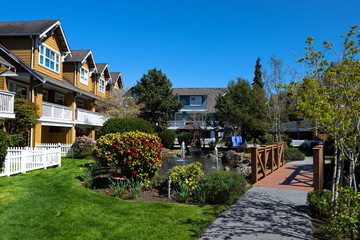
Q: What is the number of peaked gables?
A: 4